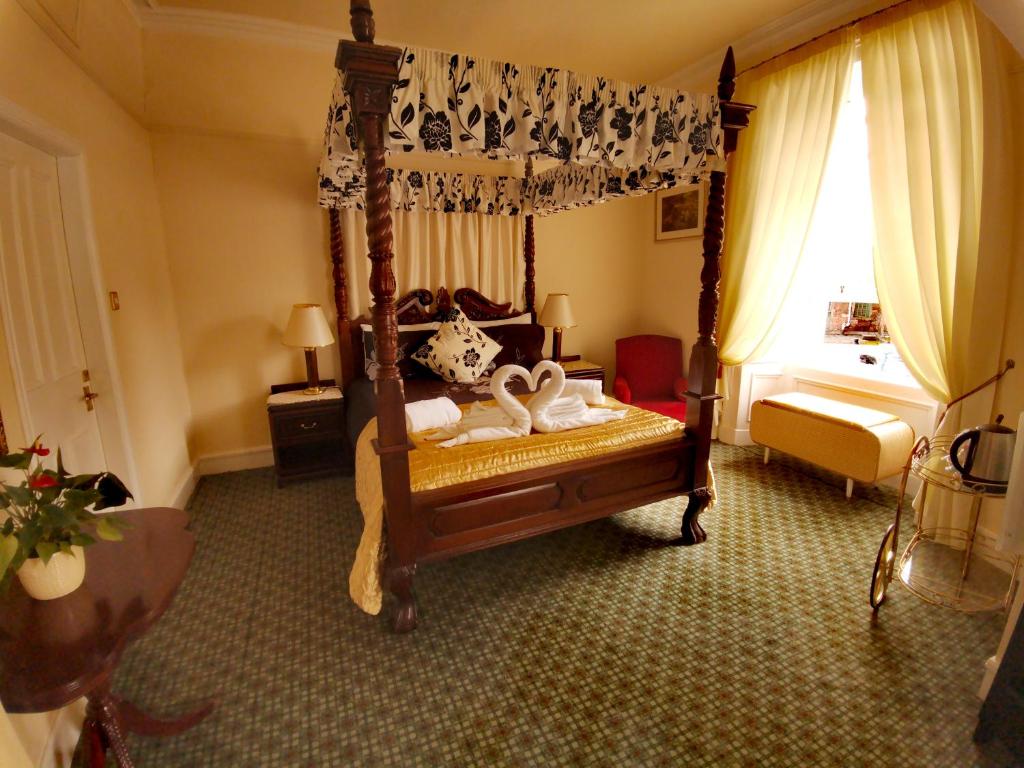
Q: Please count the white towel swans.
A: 2